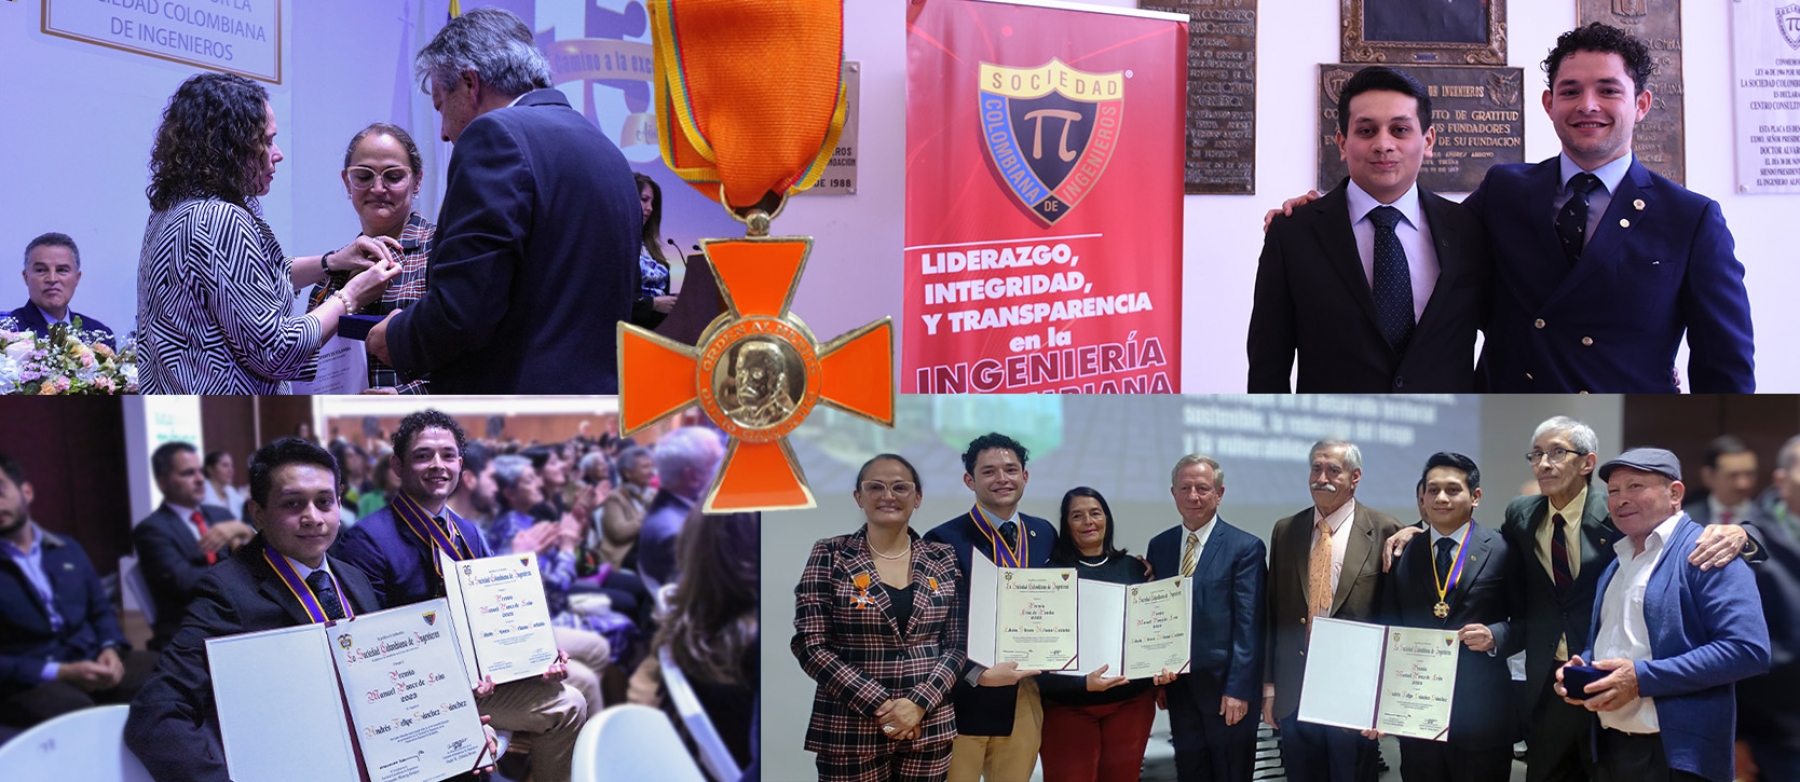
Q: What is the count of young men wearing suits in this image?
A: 2